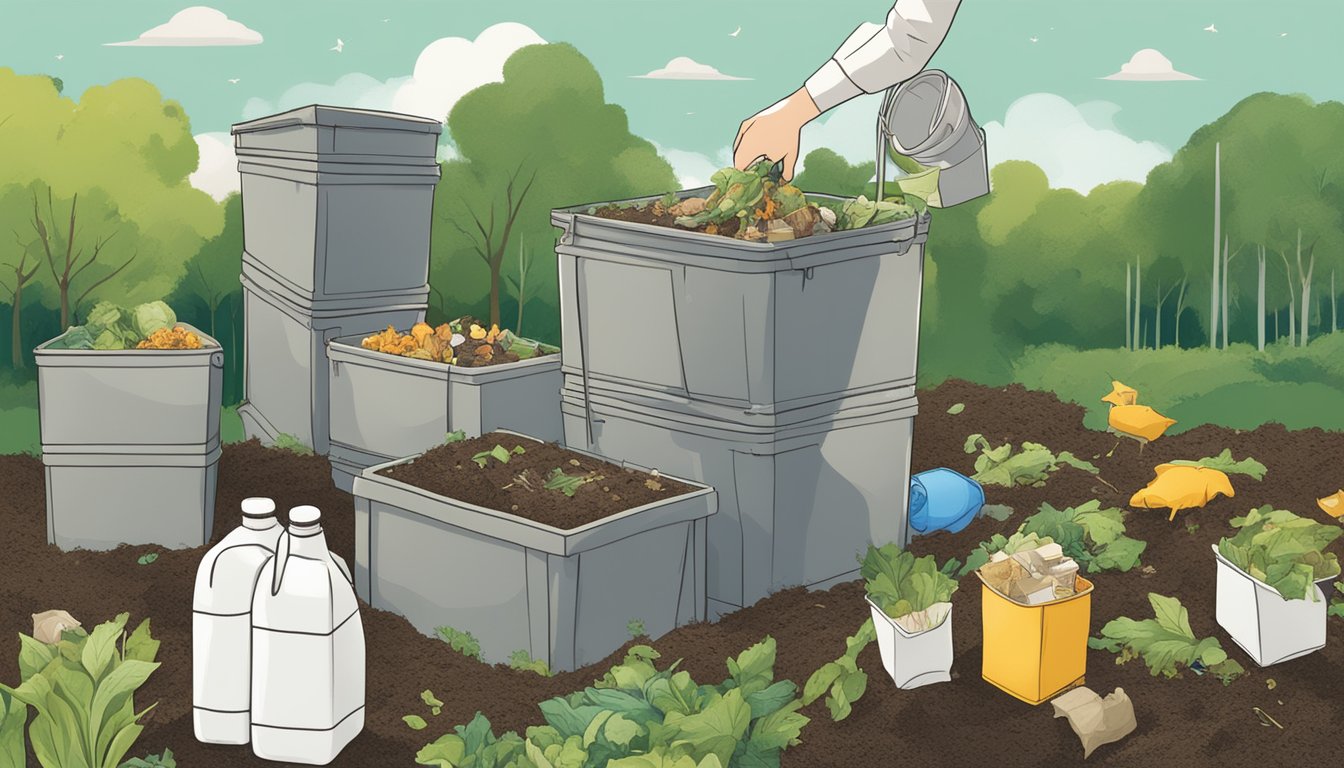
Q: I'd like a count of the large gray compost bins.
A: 5